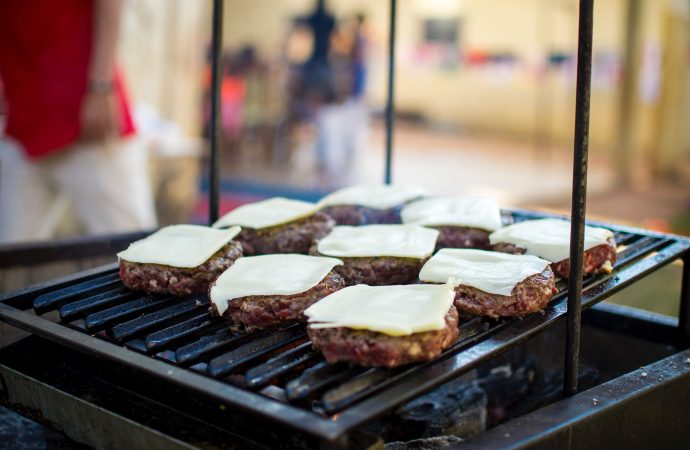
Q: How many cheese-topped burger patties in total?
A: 9